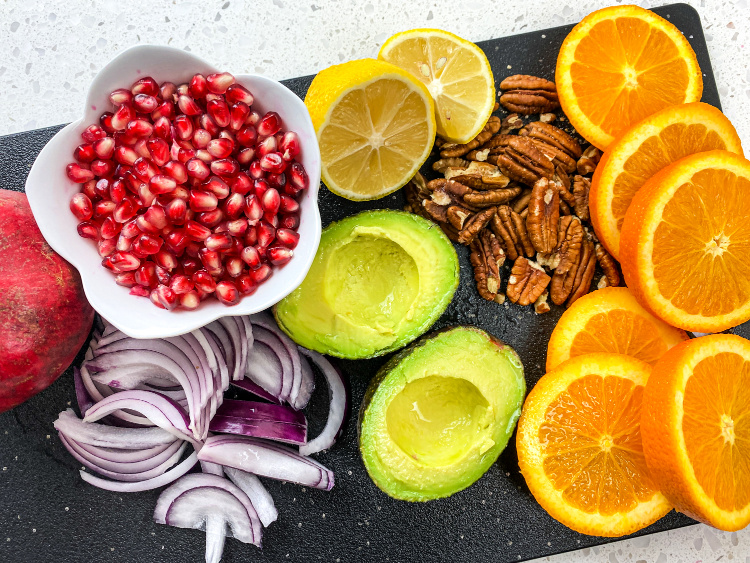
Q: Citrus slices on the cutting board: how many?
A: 8